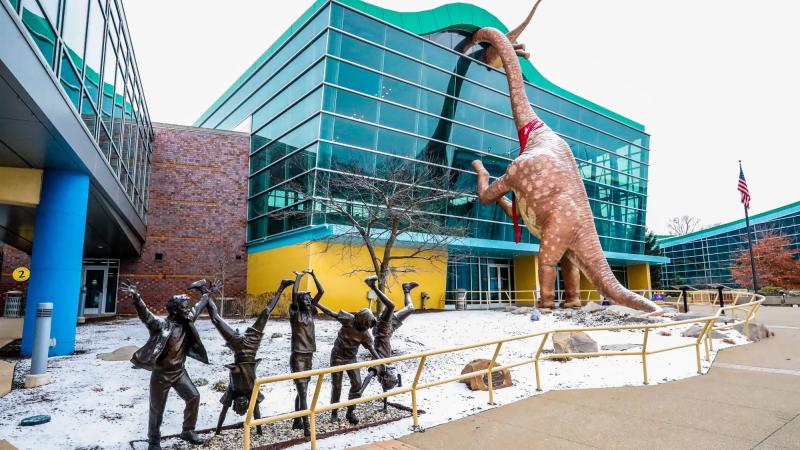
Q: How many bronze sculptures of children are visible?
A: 5